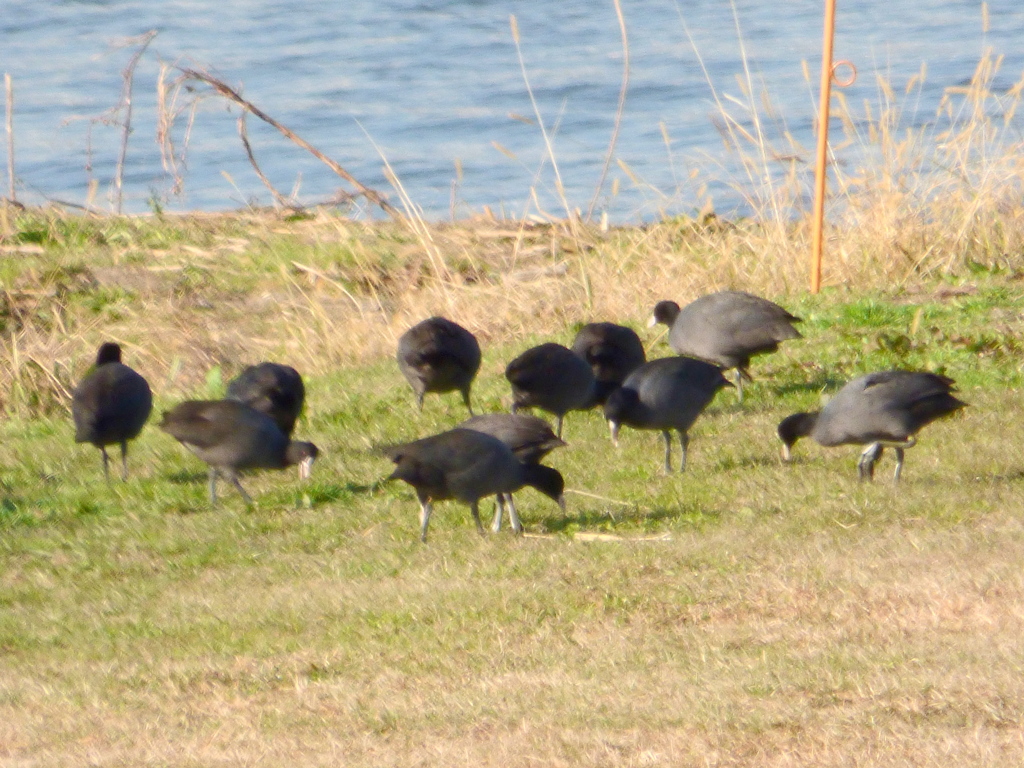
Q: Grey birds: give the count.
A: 11